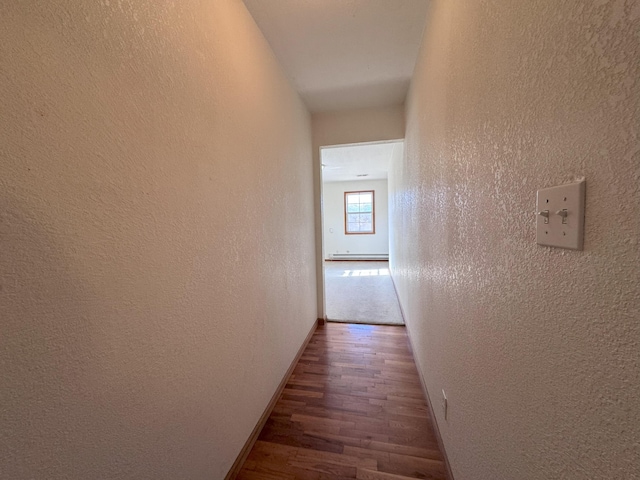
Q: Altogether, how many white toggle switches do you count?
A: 2